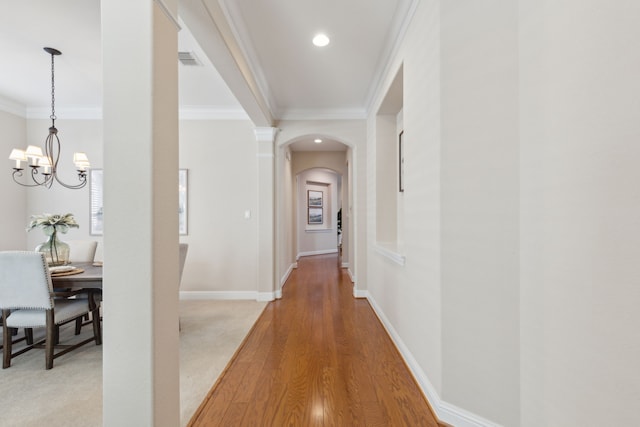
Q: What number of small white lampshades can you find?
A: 5